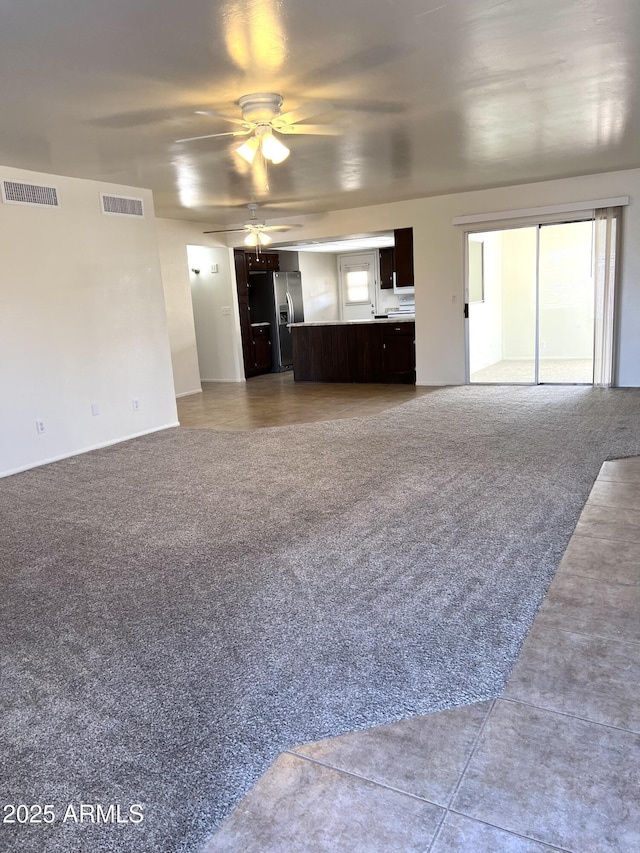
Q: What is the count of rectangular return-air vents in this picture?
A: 2